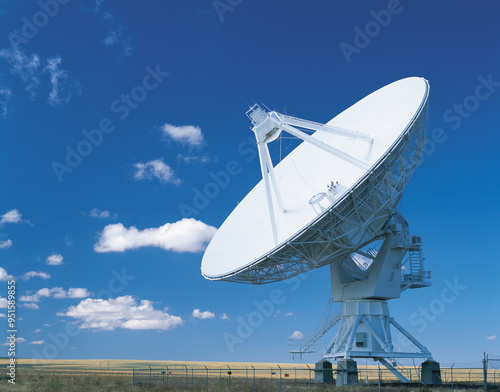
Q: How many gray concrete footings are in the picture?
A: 3